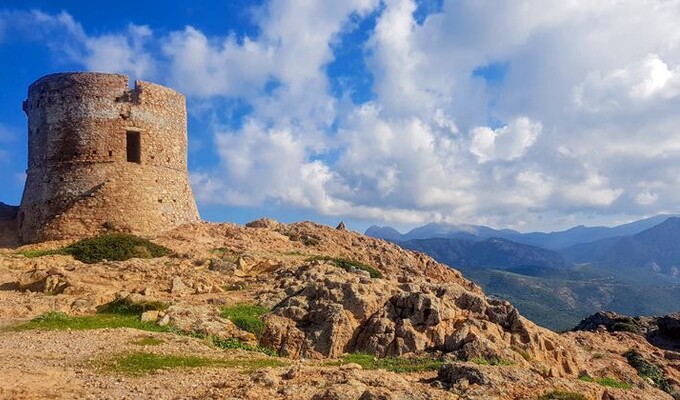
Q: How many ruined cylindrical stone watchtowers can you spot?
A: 1